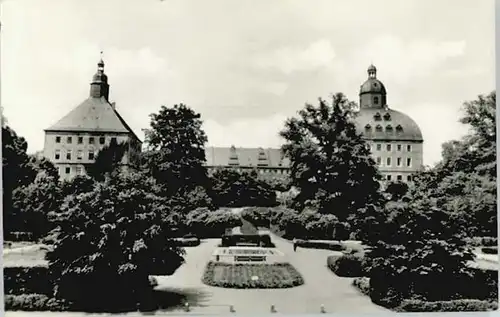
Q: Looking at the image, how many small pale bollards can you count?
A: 4